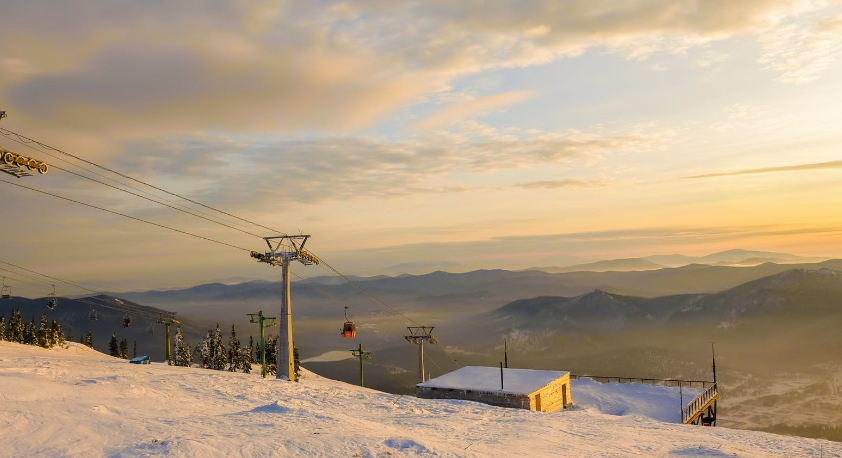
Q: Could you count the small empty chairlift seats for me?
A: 3